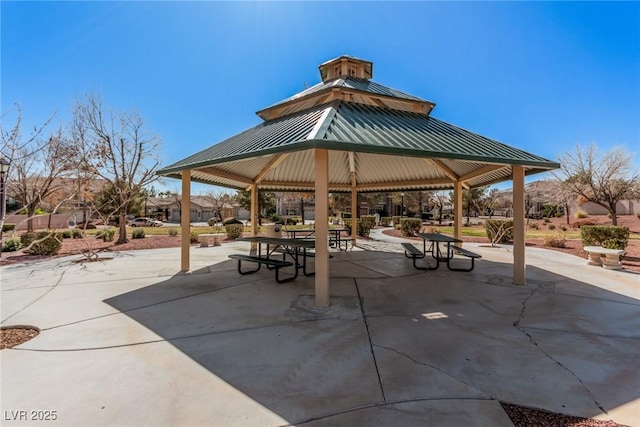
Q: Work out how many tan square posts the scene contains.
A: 6